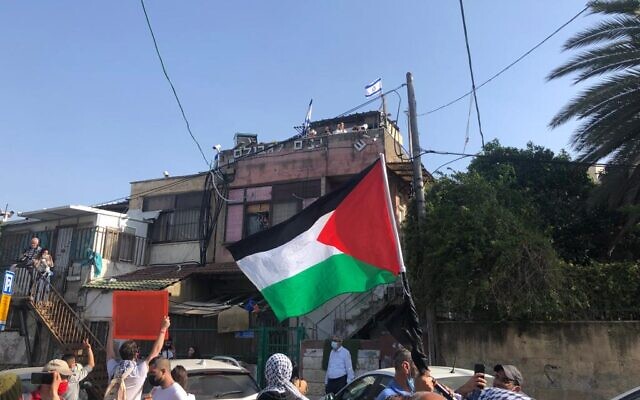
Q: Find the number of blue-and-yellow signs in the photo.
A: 1